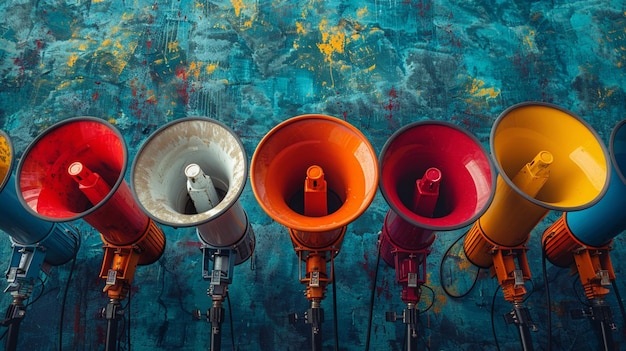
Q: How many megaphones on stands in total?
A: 7